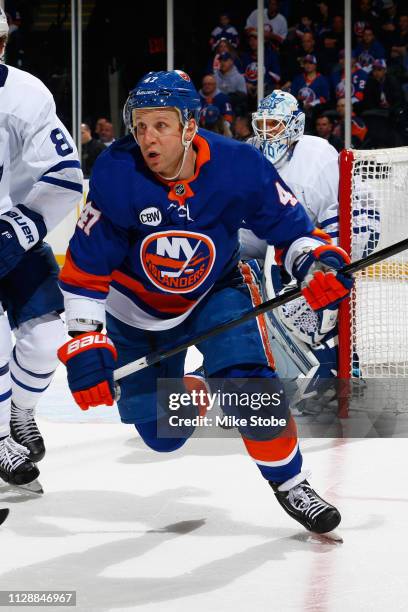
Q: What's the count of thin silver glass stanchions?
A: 4